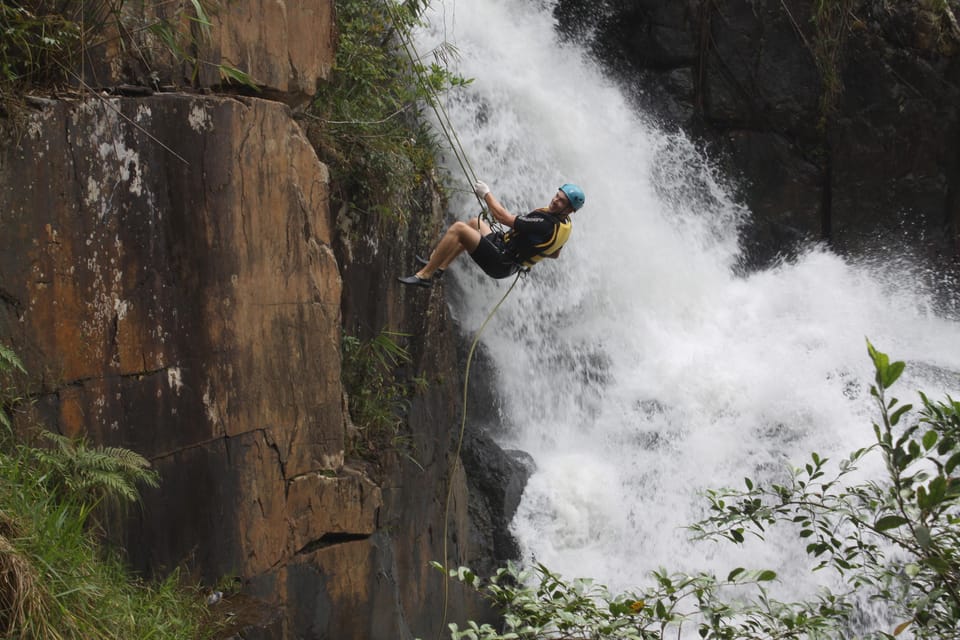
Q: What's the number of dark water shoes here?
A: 2